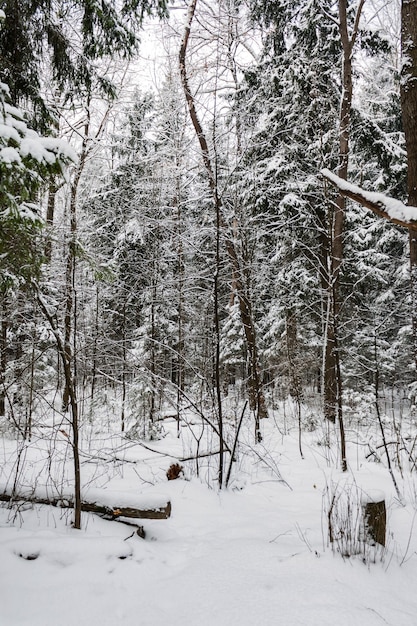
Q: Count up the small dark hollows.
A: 2